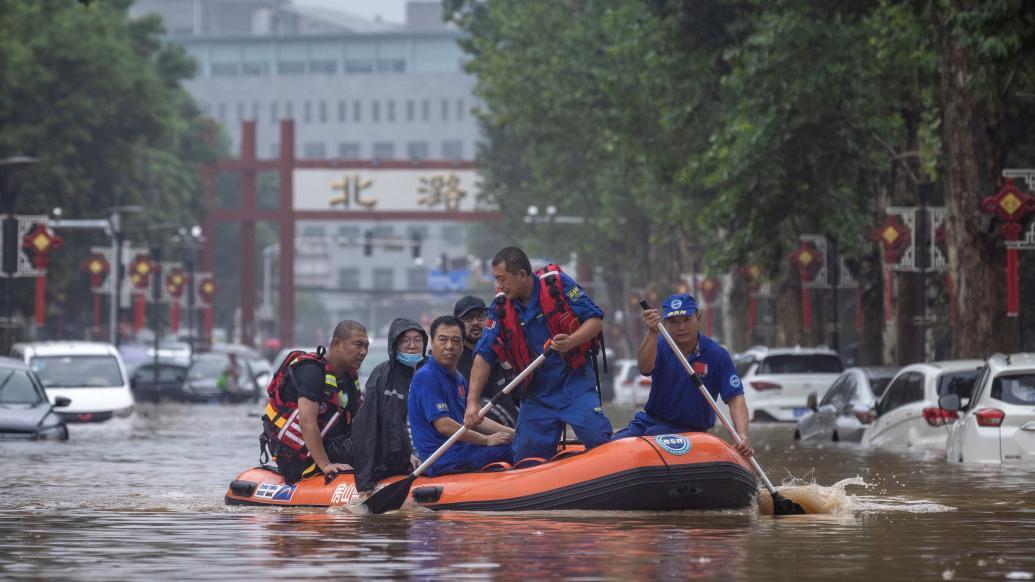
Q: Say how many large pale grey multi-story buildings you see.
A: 1